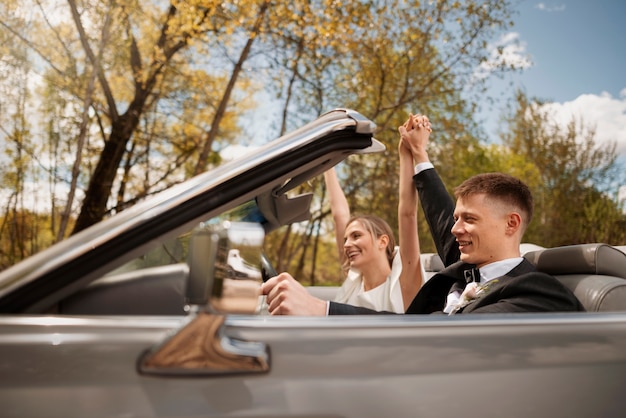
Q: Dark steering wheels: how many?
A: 1